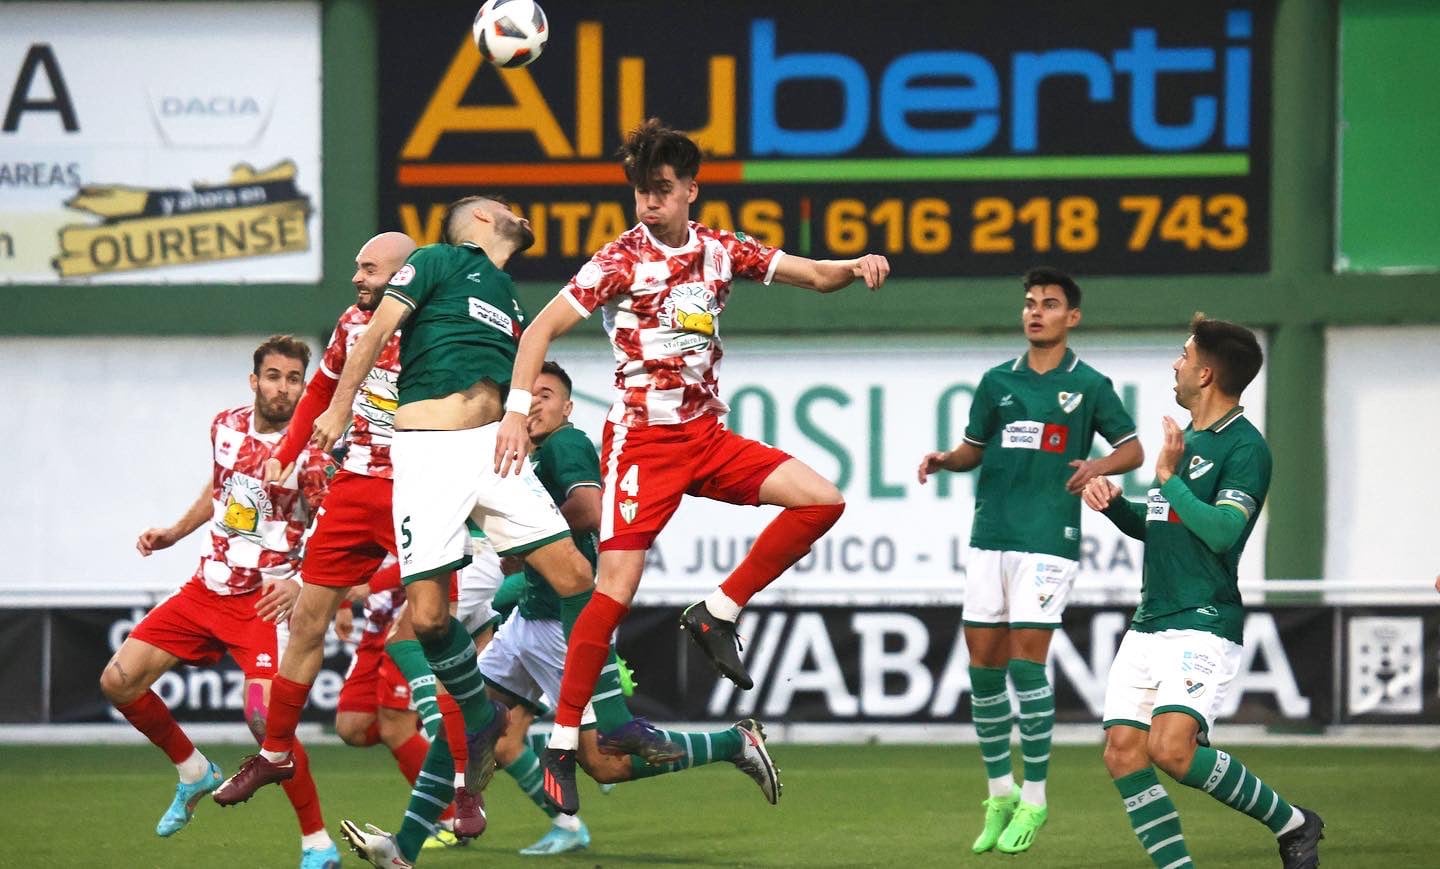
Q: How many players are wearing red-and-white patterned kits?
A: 4